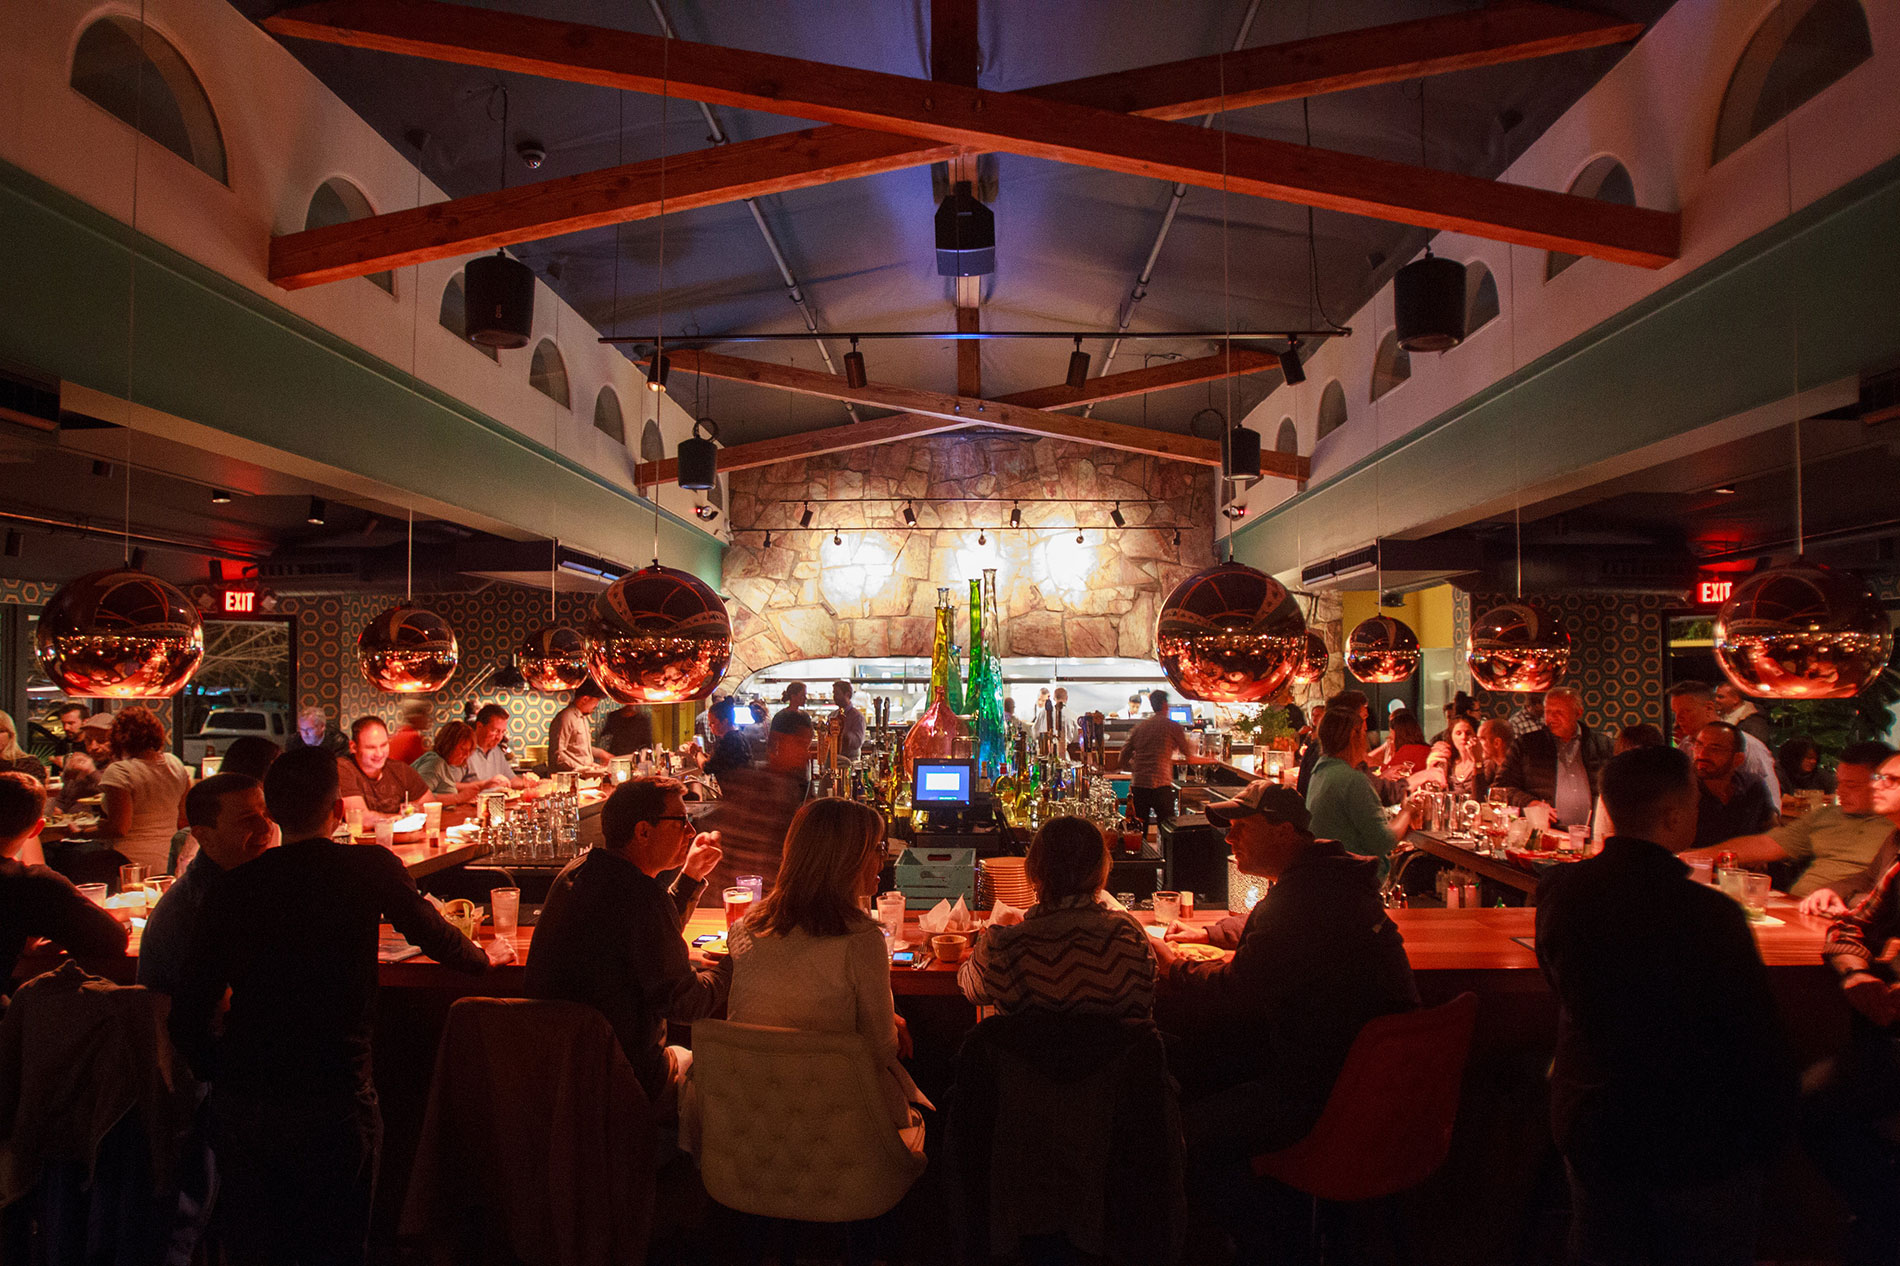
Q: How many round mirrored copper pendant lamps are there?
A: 9